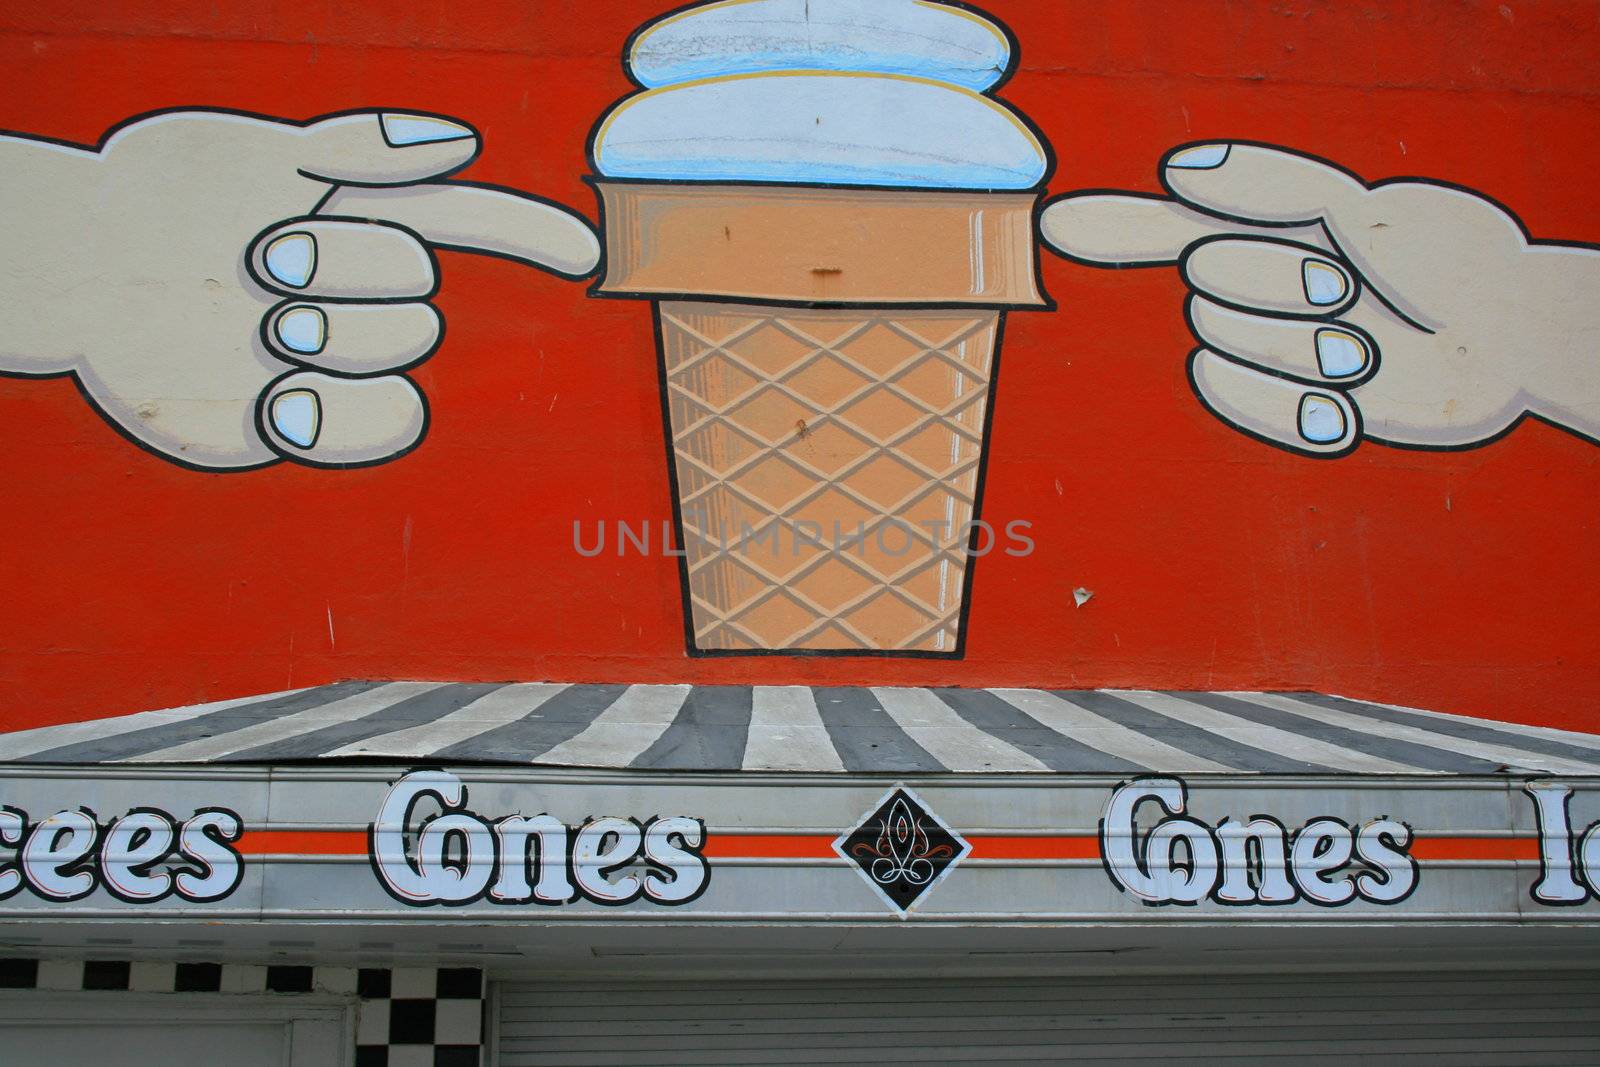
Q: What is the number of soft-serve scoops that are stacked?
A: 2